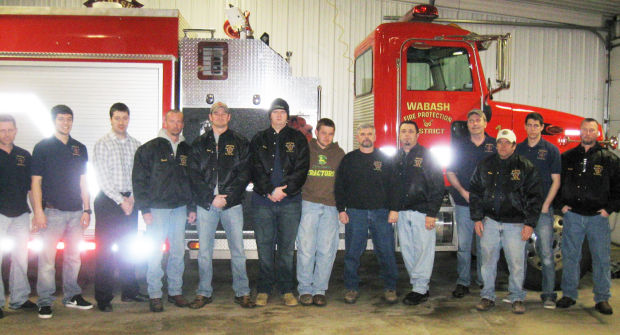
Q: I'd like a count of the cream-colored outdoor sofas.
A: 0